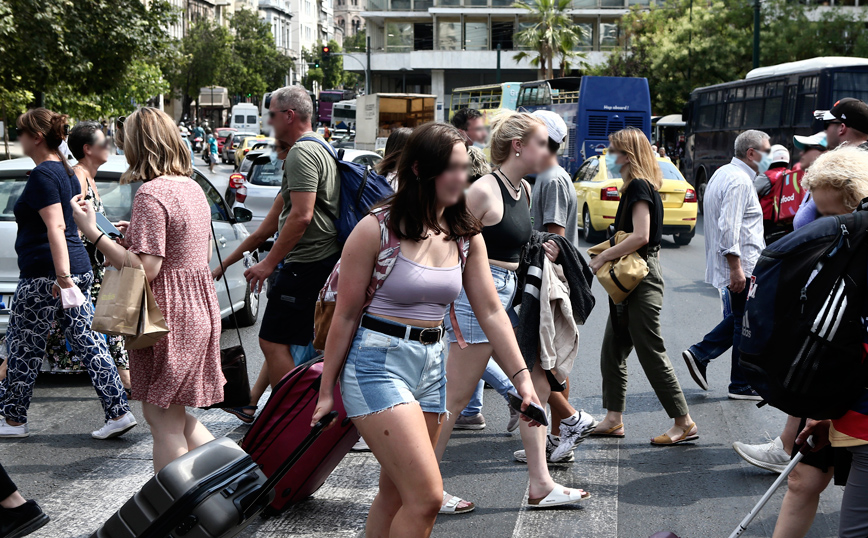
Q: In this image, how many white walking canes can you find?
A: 0